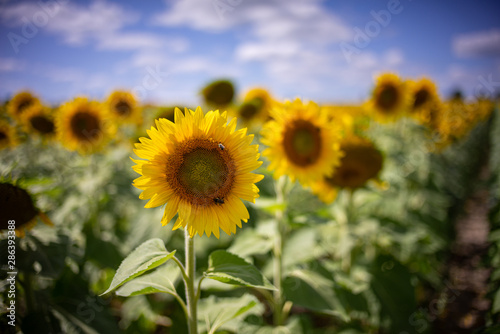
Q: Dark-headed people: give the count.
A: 0